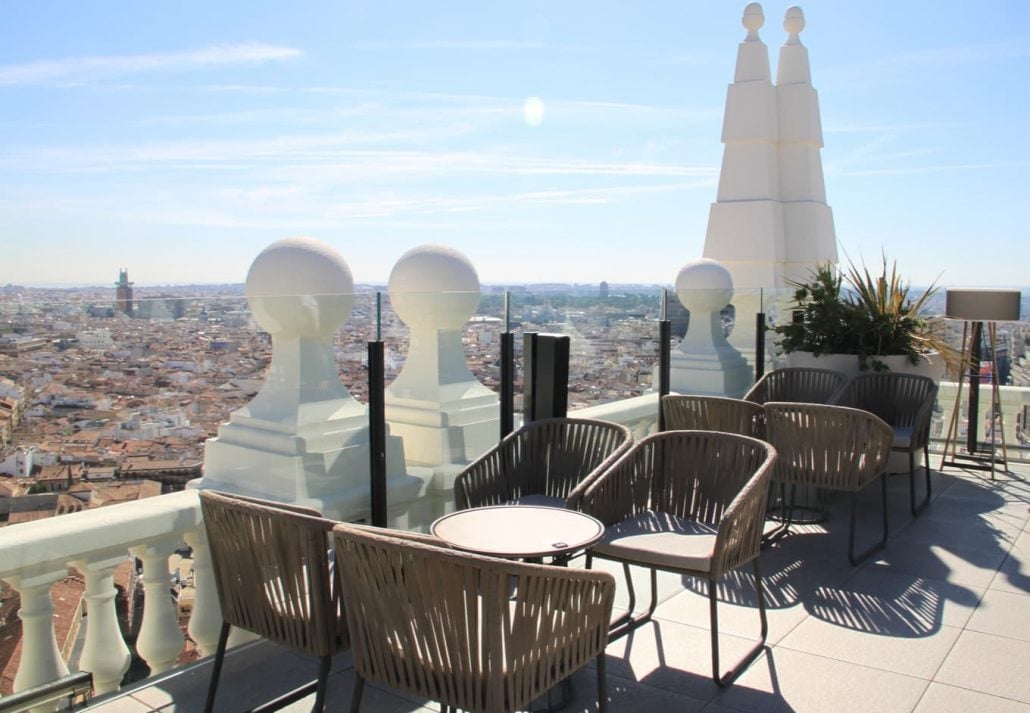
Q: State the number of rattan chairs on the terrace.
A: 8